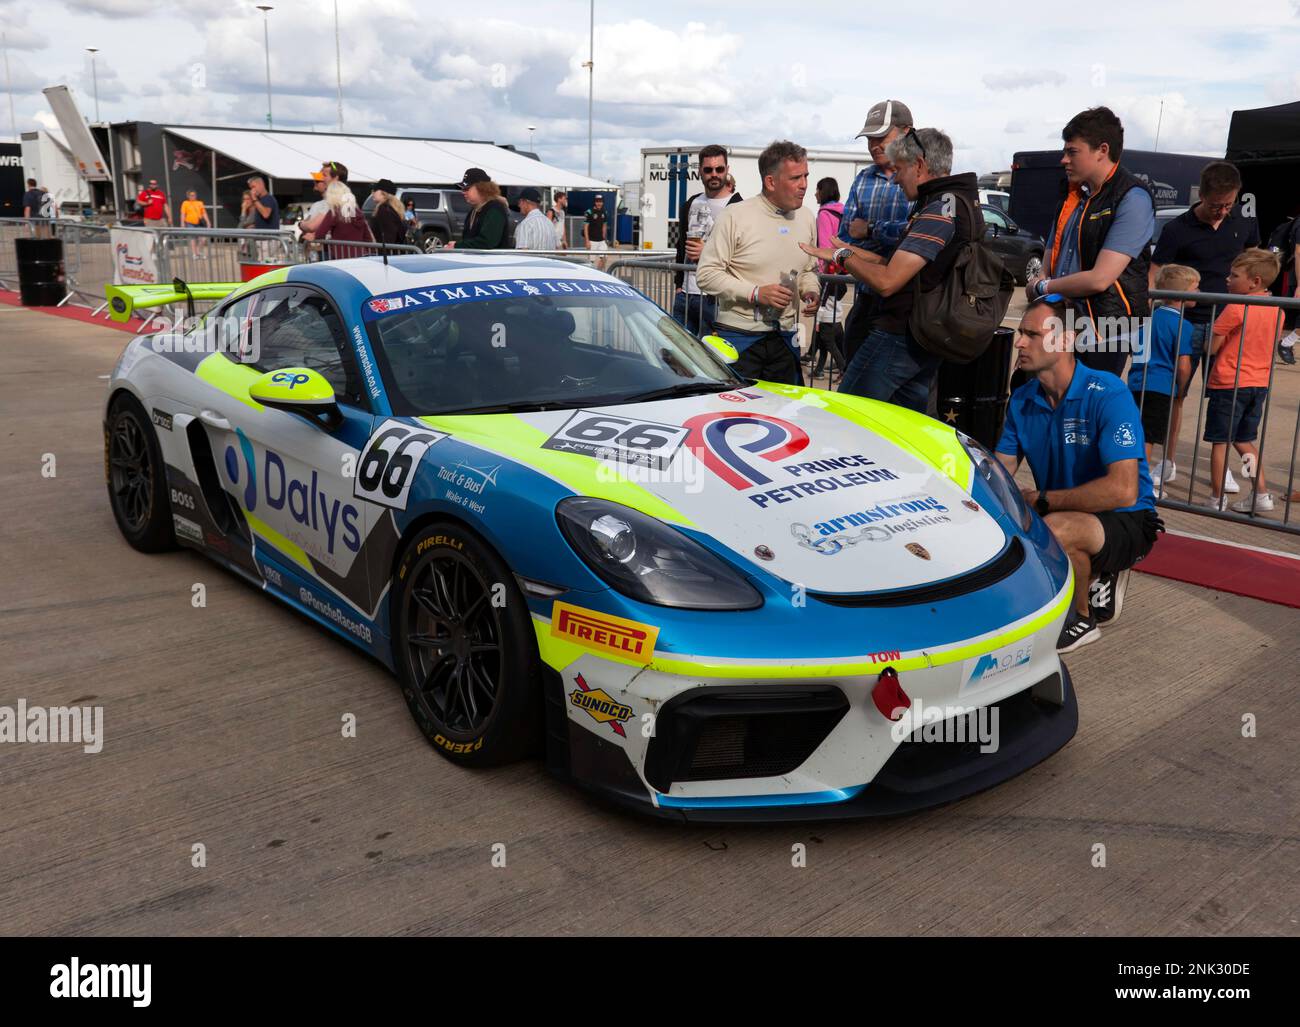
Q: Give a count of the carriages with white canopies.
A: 1